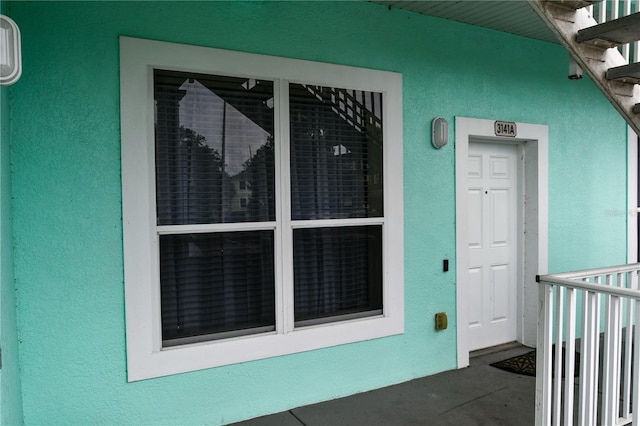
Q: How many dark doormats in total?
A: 1